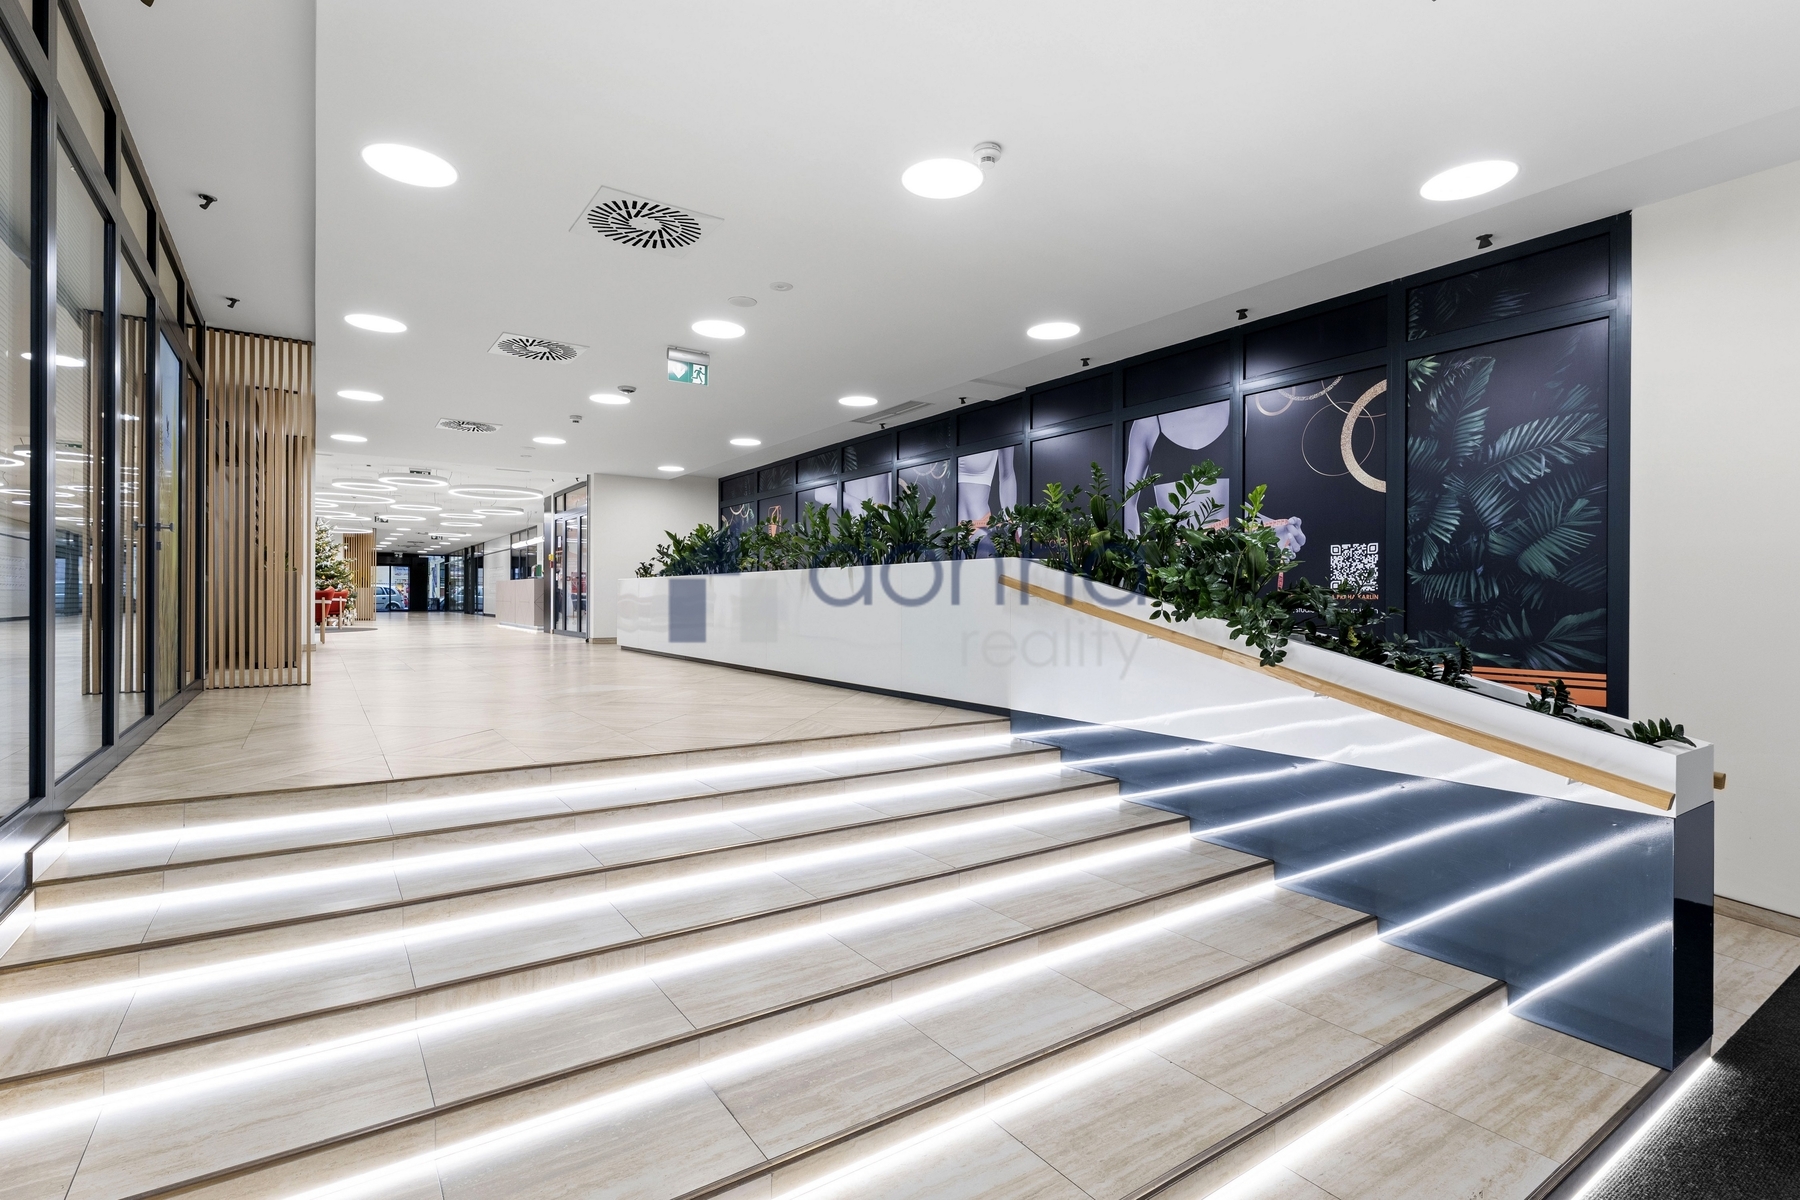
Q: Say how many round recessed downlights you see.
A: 13